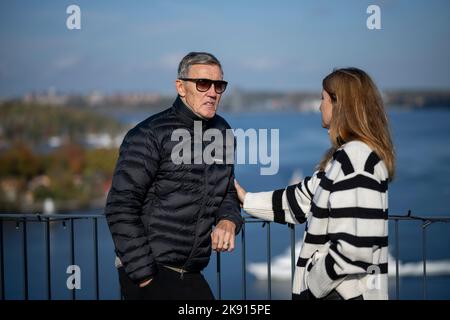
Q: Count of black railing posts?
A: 11